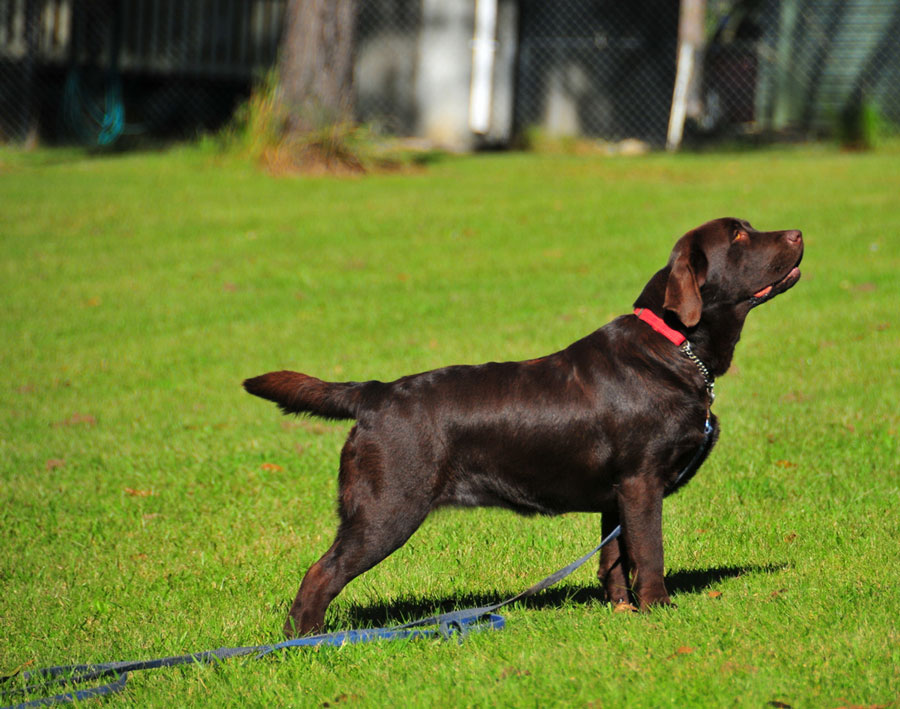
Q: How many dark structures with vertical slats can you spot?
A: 1